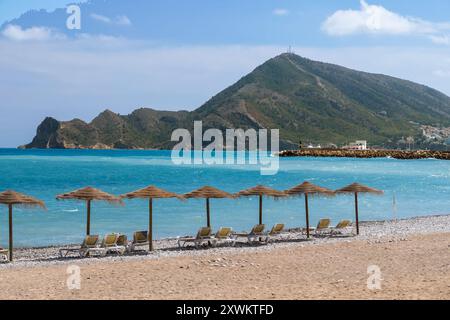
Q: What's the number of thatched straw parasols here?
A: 7